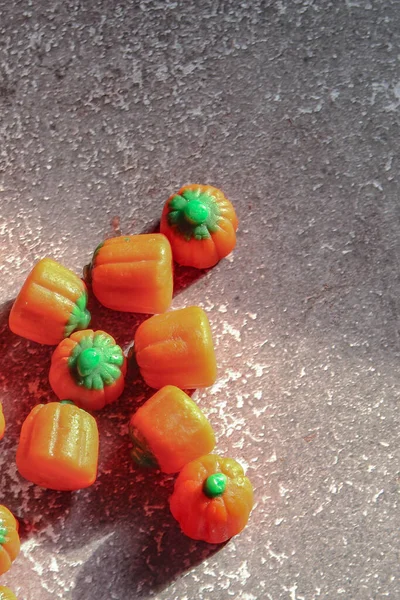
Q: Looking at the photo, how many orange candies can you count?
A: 11